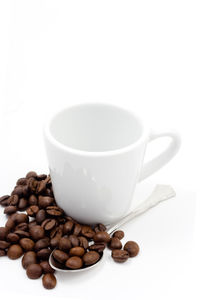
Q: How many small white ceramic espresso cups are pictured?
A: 1